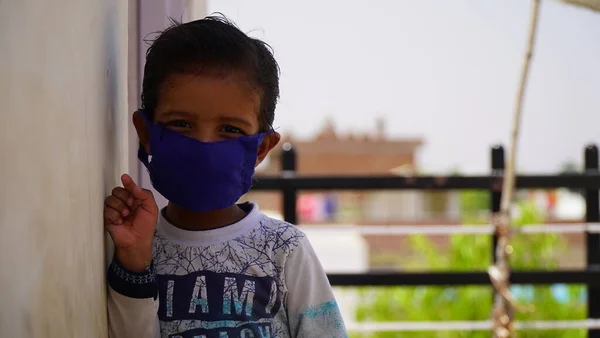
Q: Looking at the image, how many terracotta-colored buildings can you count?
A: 1